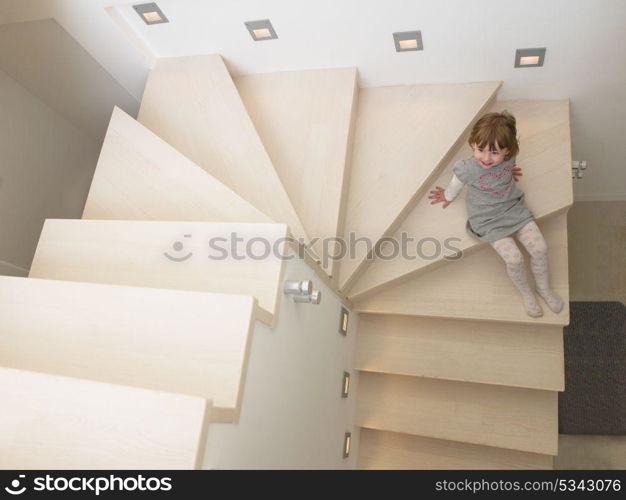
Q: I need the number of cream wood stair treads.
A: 12